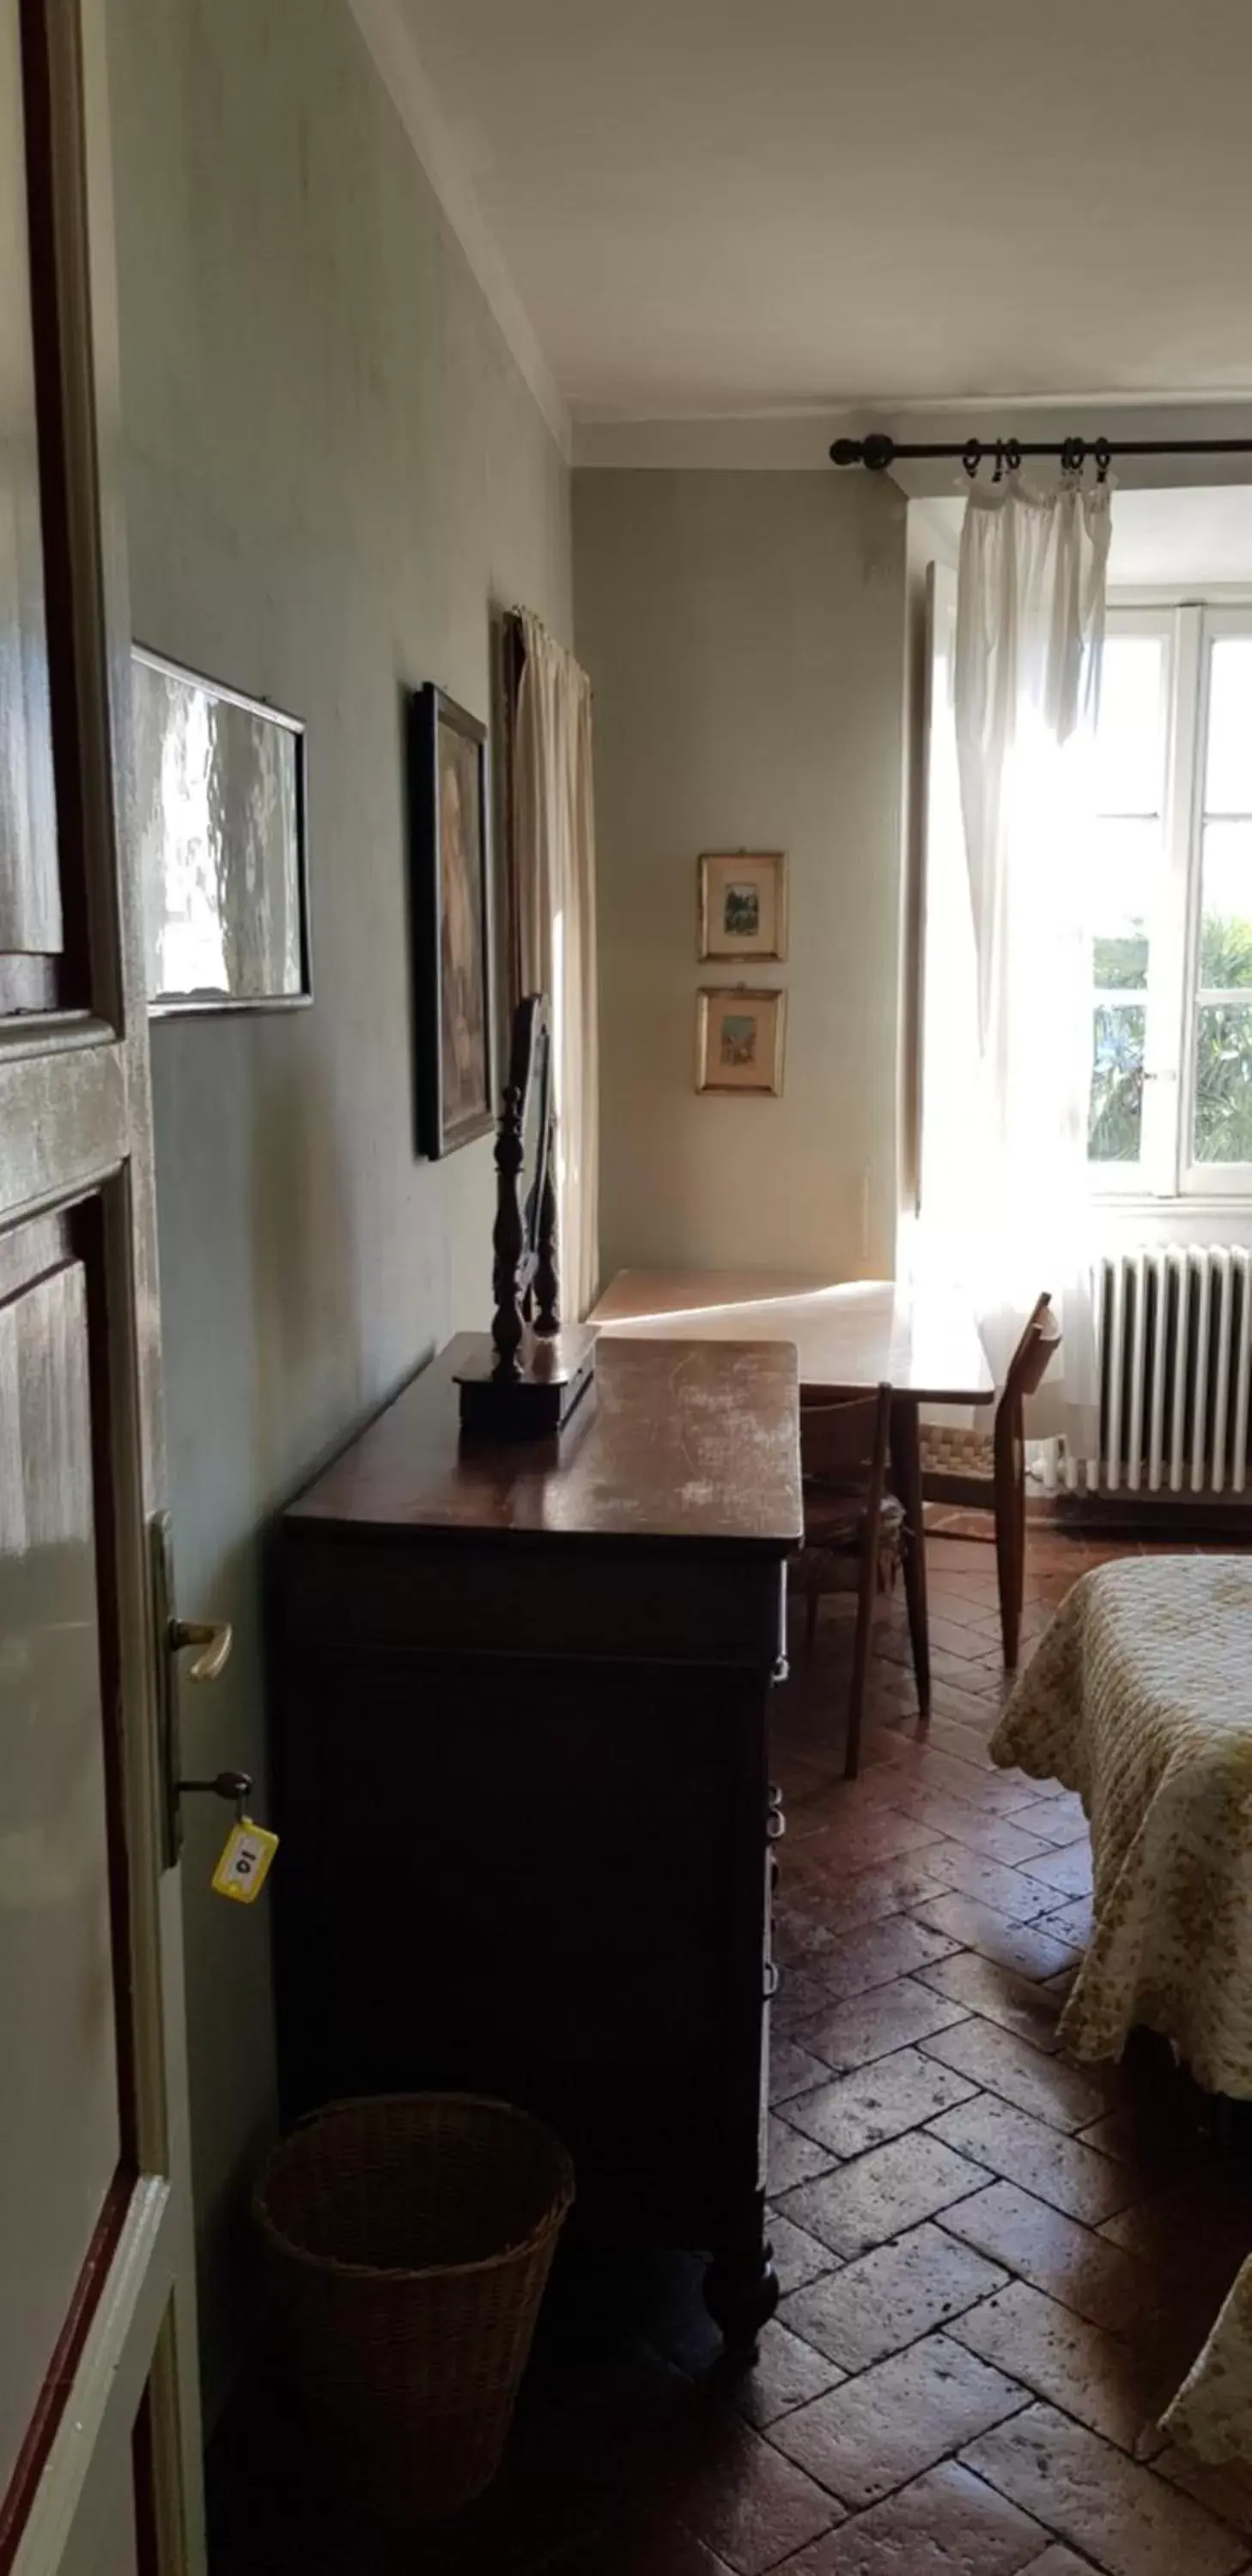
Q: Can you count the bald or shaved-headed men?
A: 0